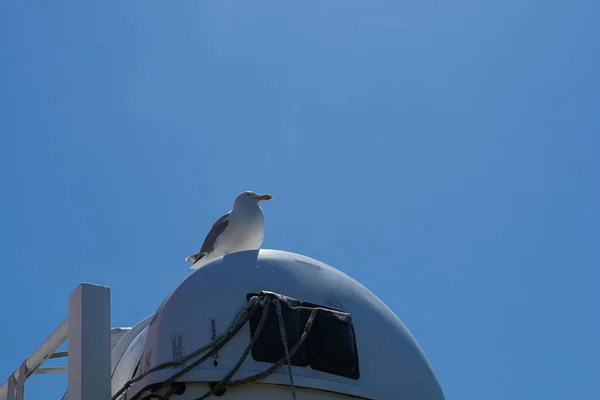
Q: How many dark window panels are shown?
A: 2